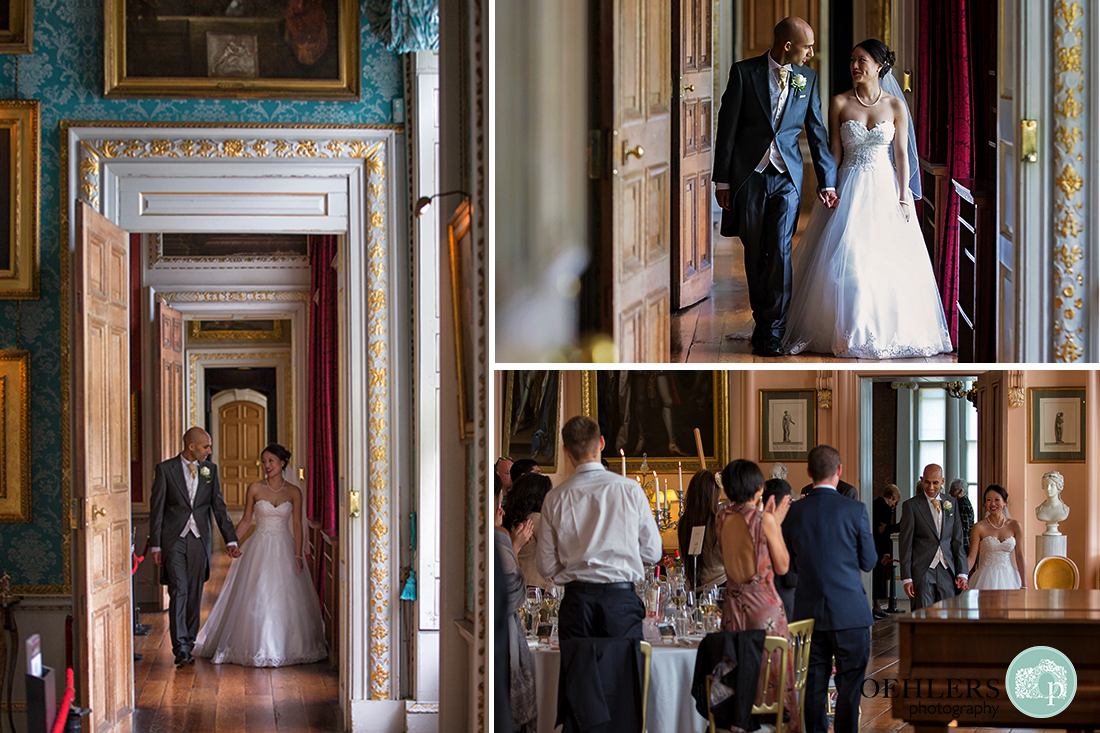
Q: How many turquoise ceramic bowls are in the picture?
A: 0